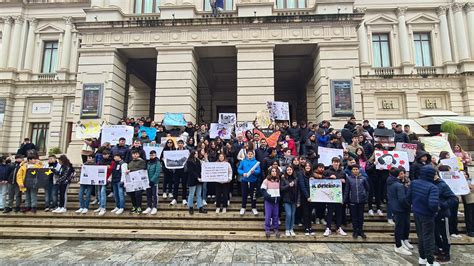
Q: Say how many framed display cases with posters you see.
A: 2